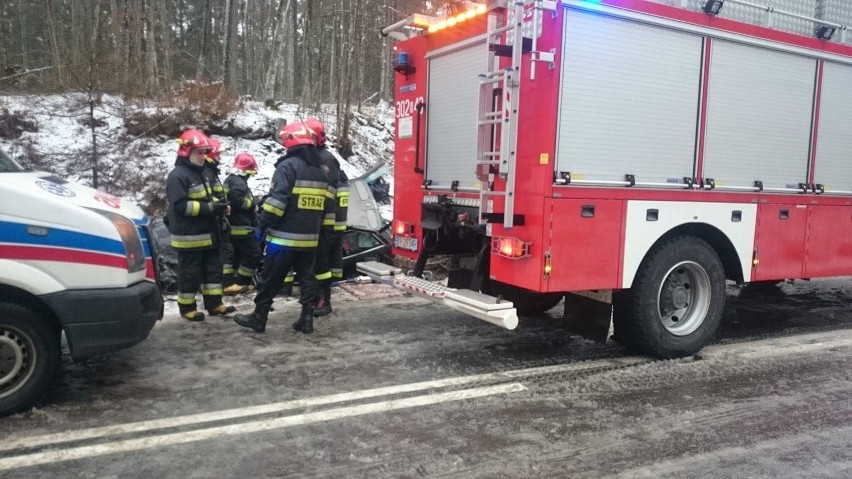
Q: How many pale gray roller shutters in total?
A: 4